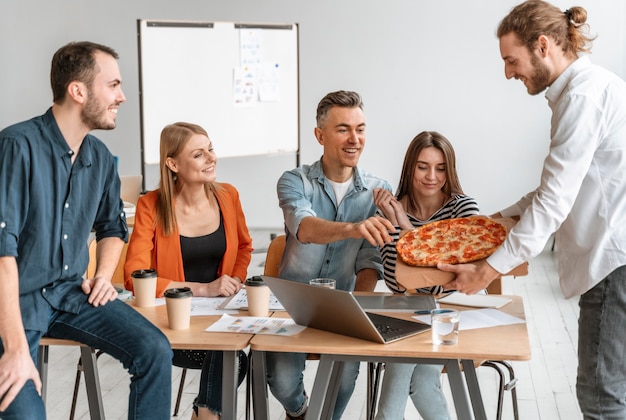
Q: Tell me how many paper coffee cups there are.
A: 3